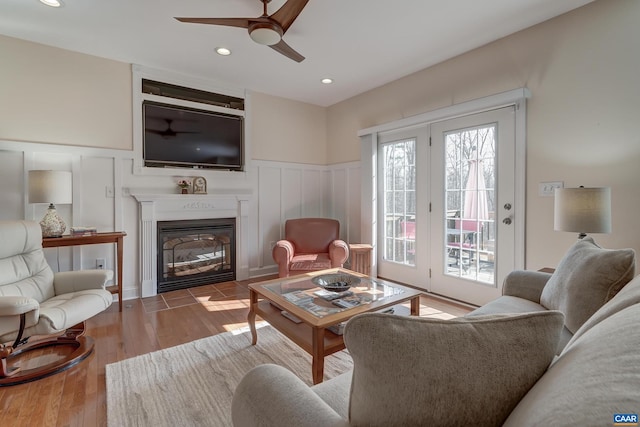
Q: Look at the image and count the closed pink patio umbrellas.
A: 1